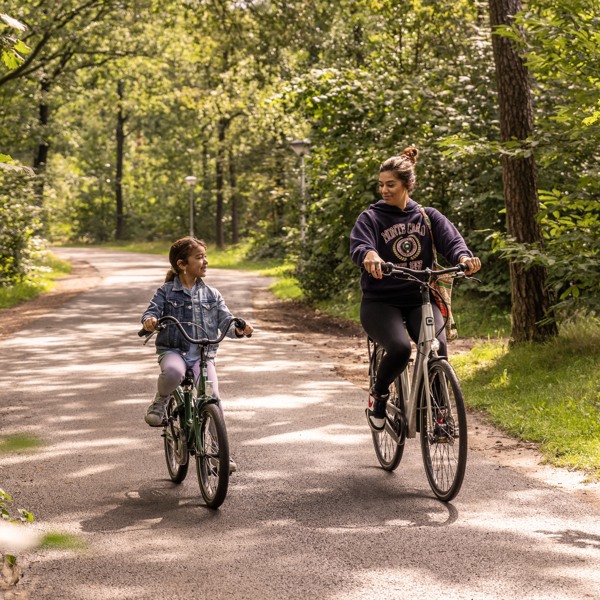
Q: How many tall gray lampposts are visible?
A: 2